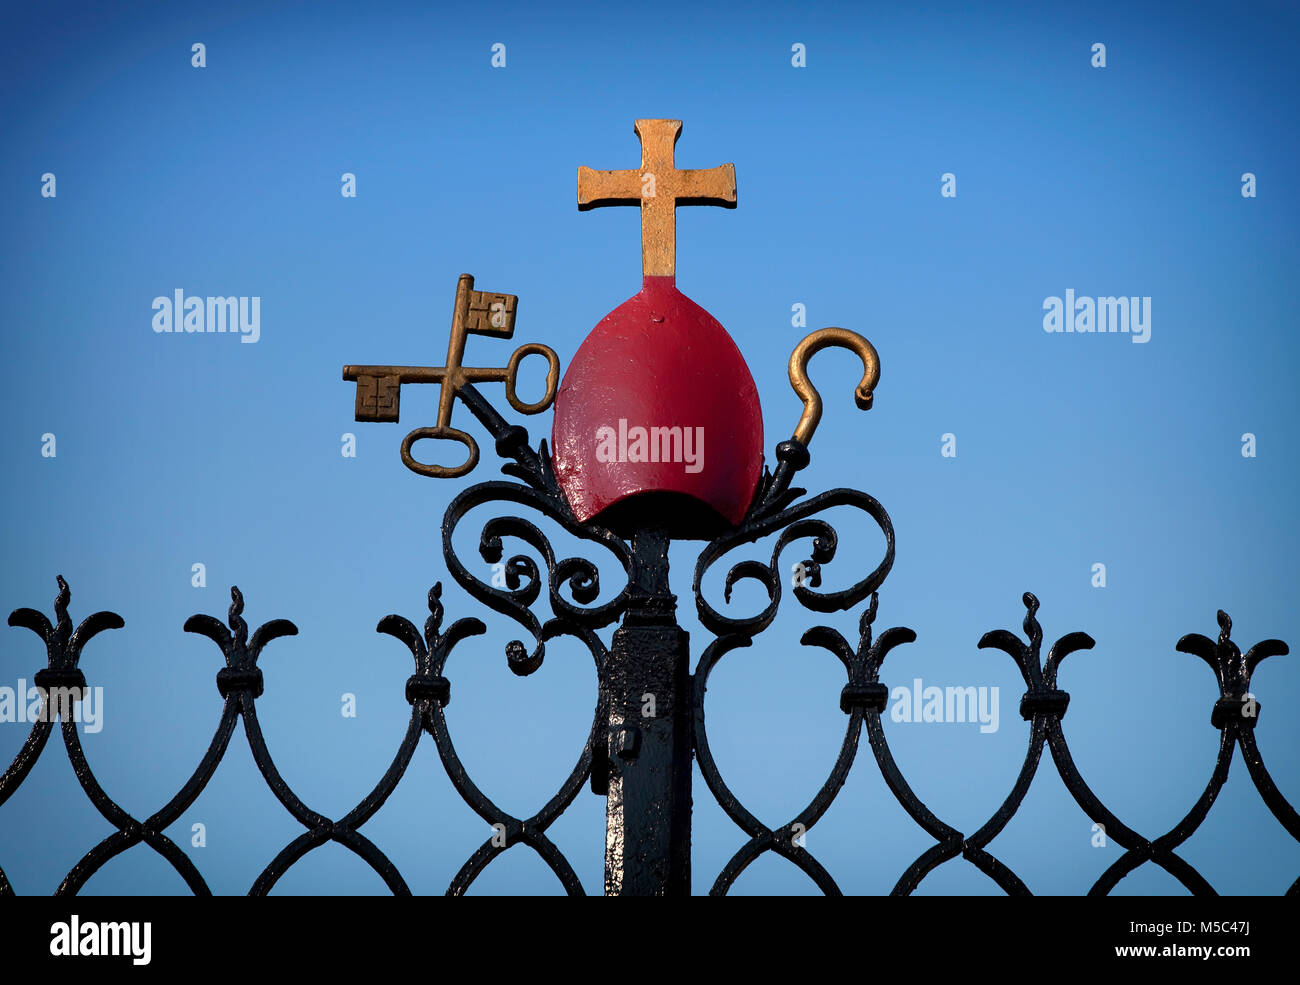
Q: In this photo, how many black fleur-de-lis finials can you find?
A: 6